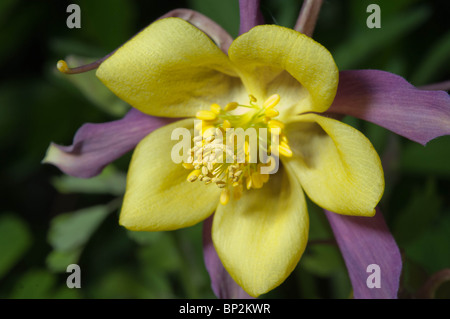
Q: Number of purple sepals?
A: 5